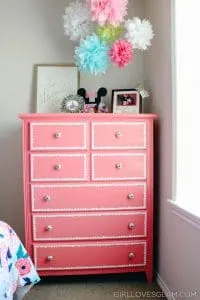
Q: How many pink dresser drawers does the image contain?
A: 7